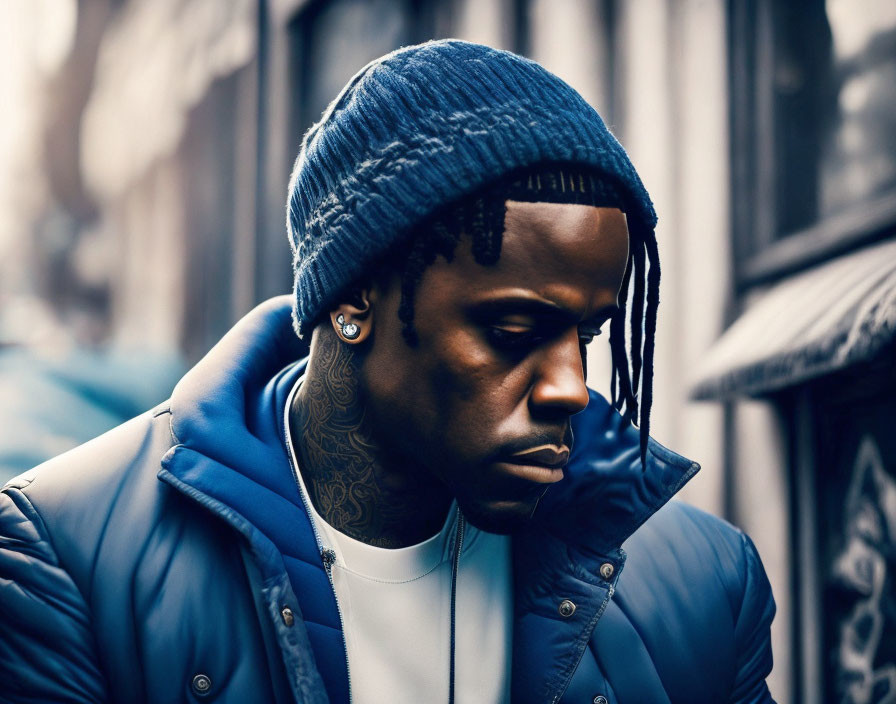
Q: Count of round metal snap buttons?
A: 5